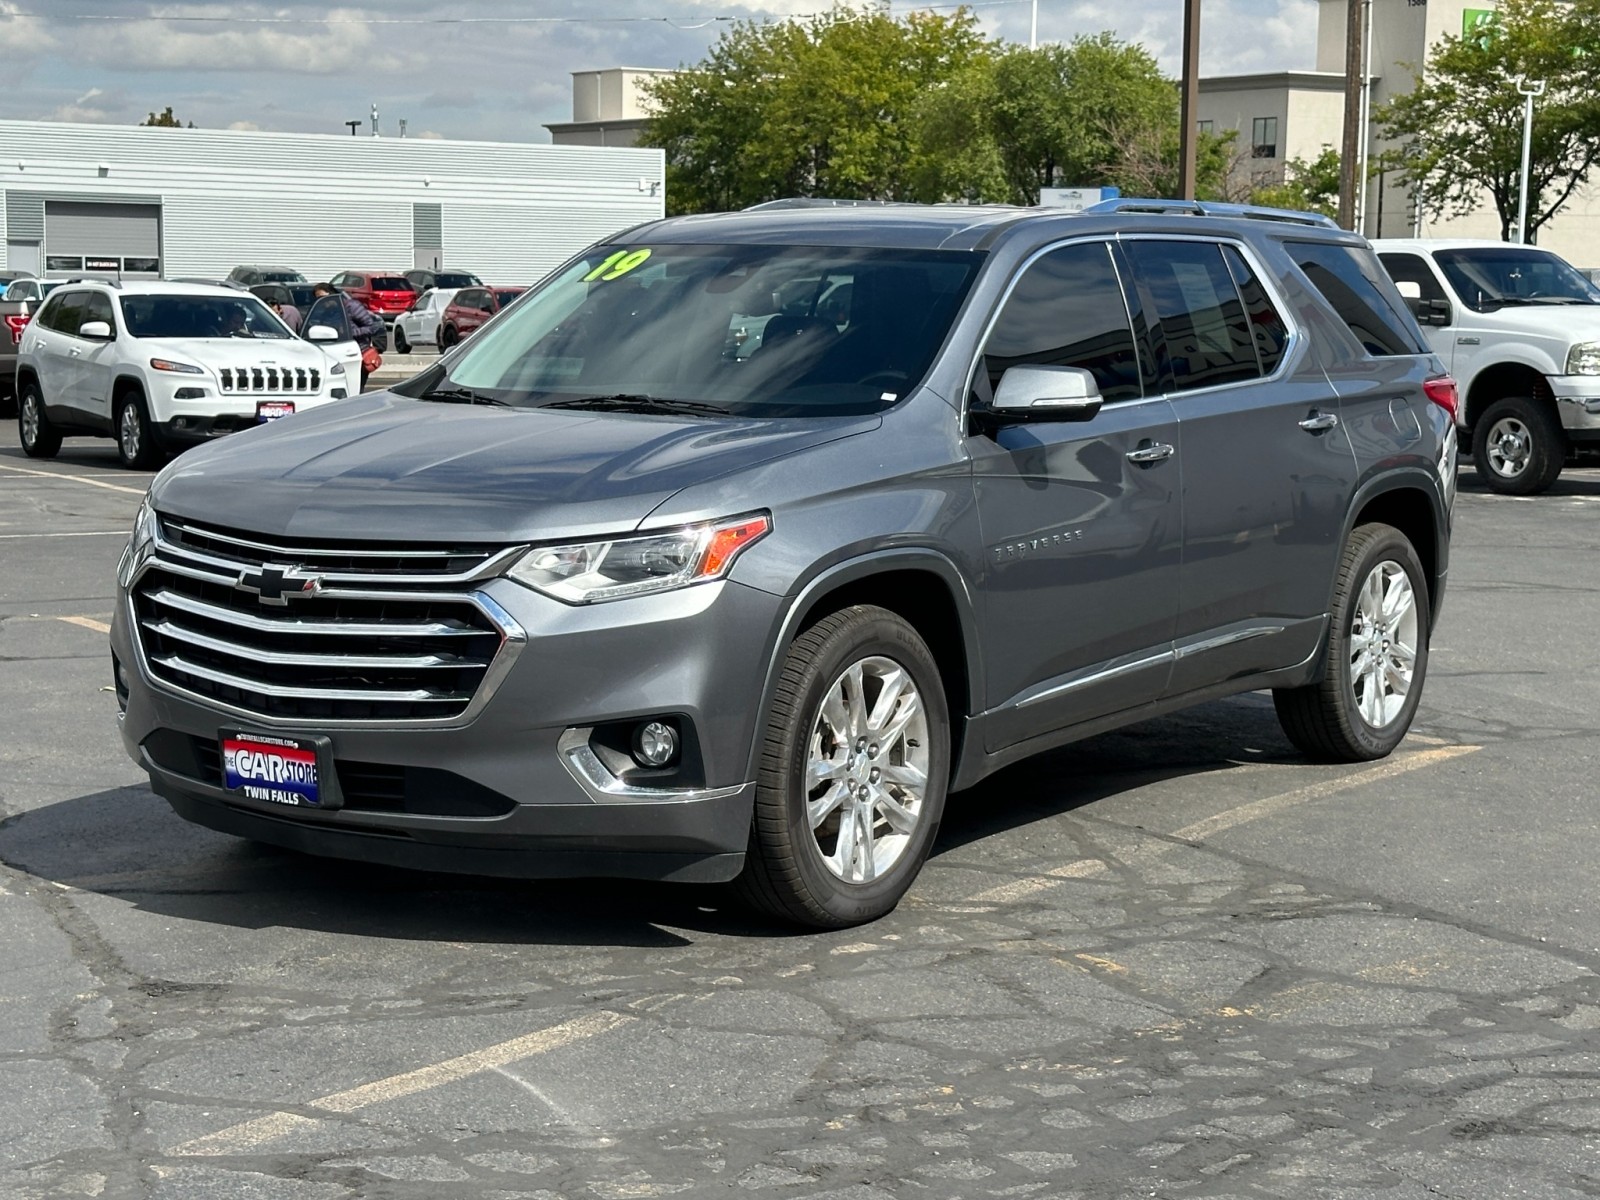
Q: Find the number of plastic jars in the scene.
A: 0